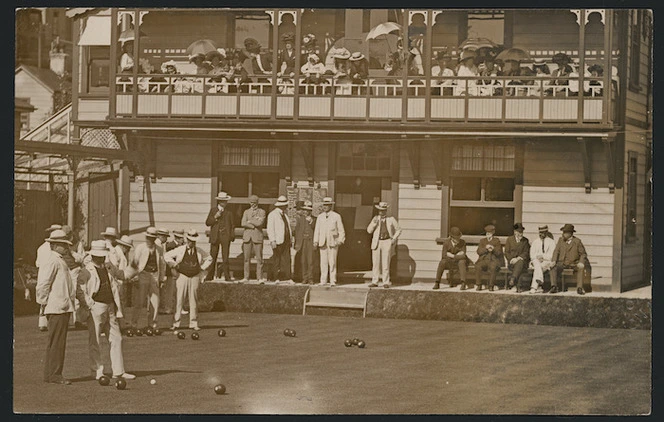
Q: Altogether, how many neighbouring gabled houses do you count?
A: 1